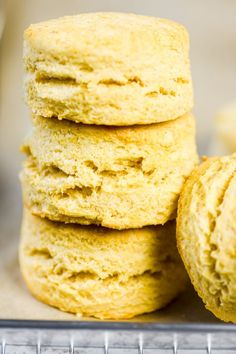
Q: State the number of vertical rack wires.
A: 7